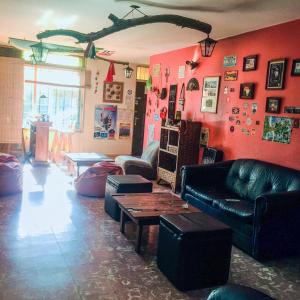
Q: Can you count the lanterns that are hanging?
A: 3